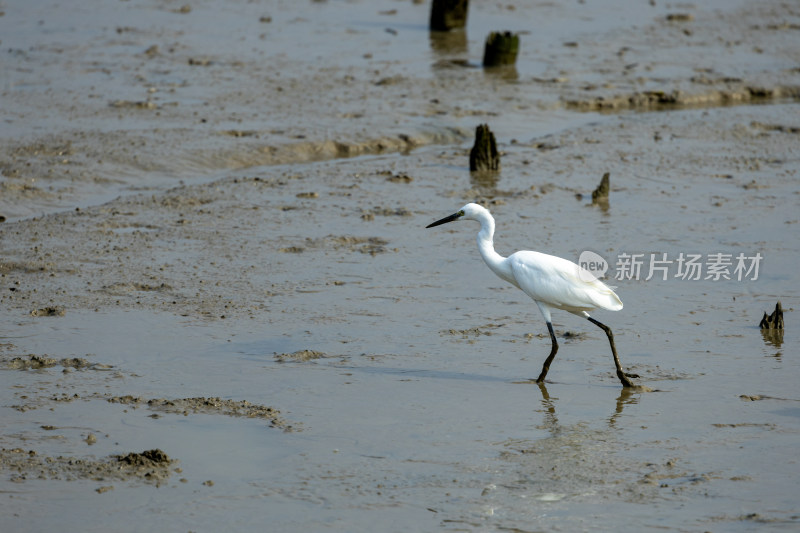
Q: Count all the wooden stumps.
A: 5